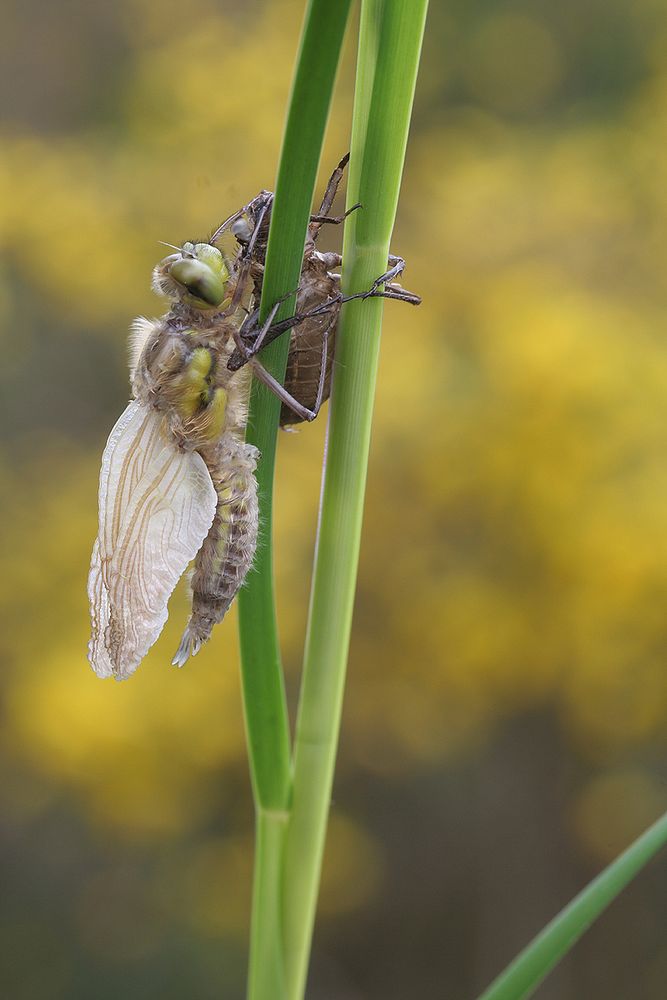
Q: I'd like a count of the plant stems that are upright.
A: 2